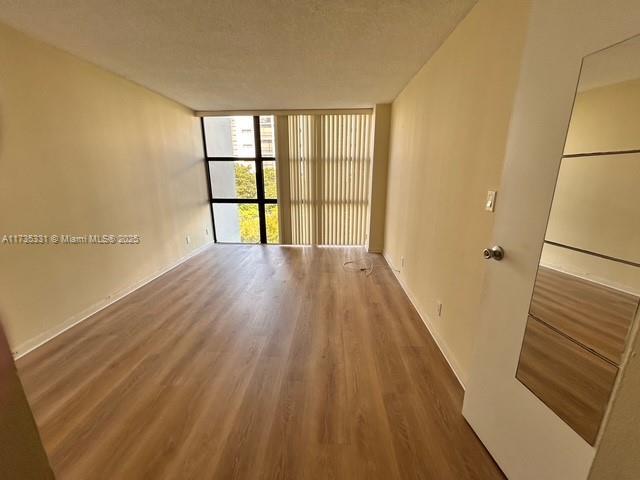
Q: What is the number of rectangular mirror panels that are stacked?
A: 4